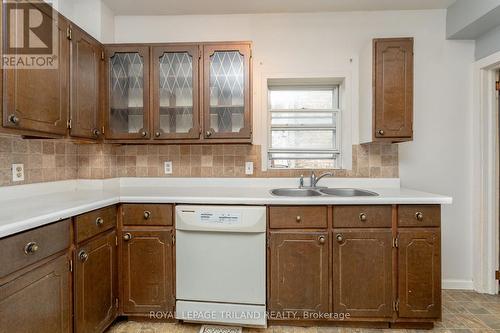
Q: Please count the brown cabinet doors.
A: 12